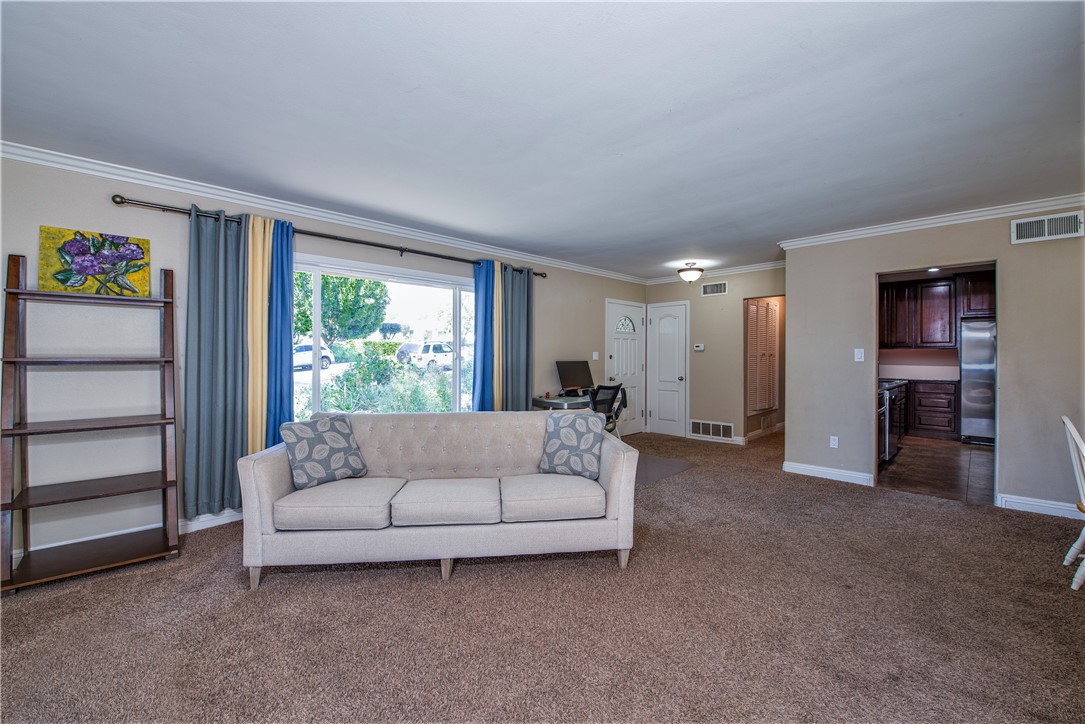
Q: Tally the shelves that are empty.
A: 4